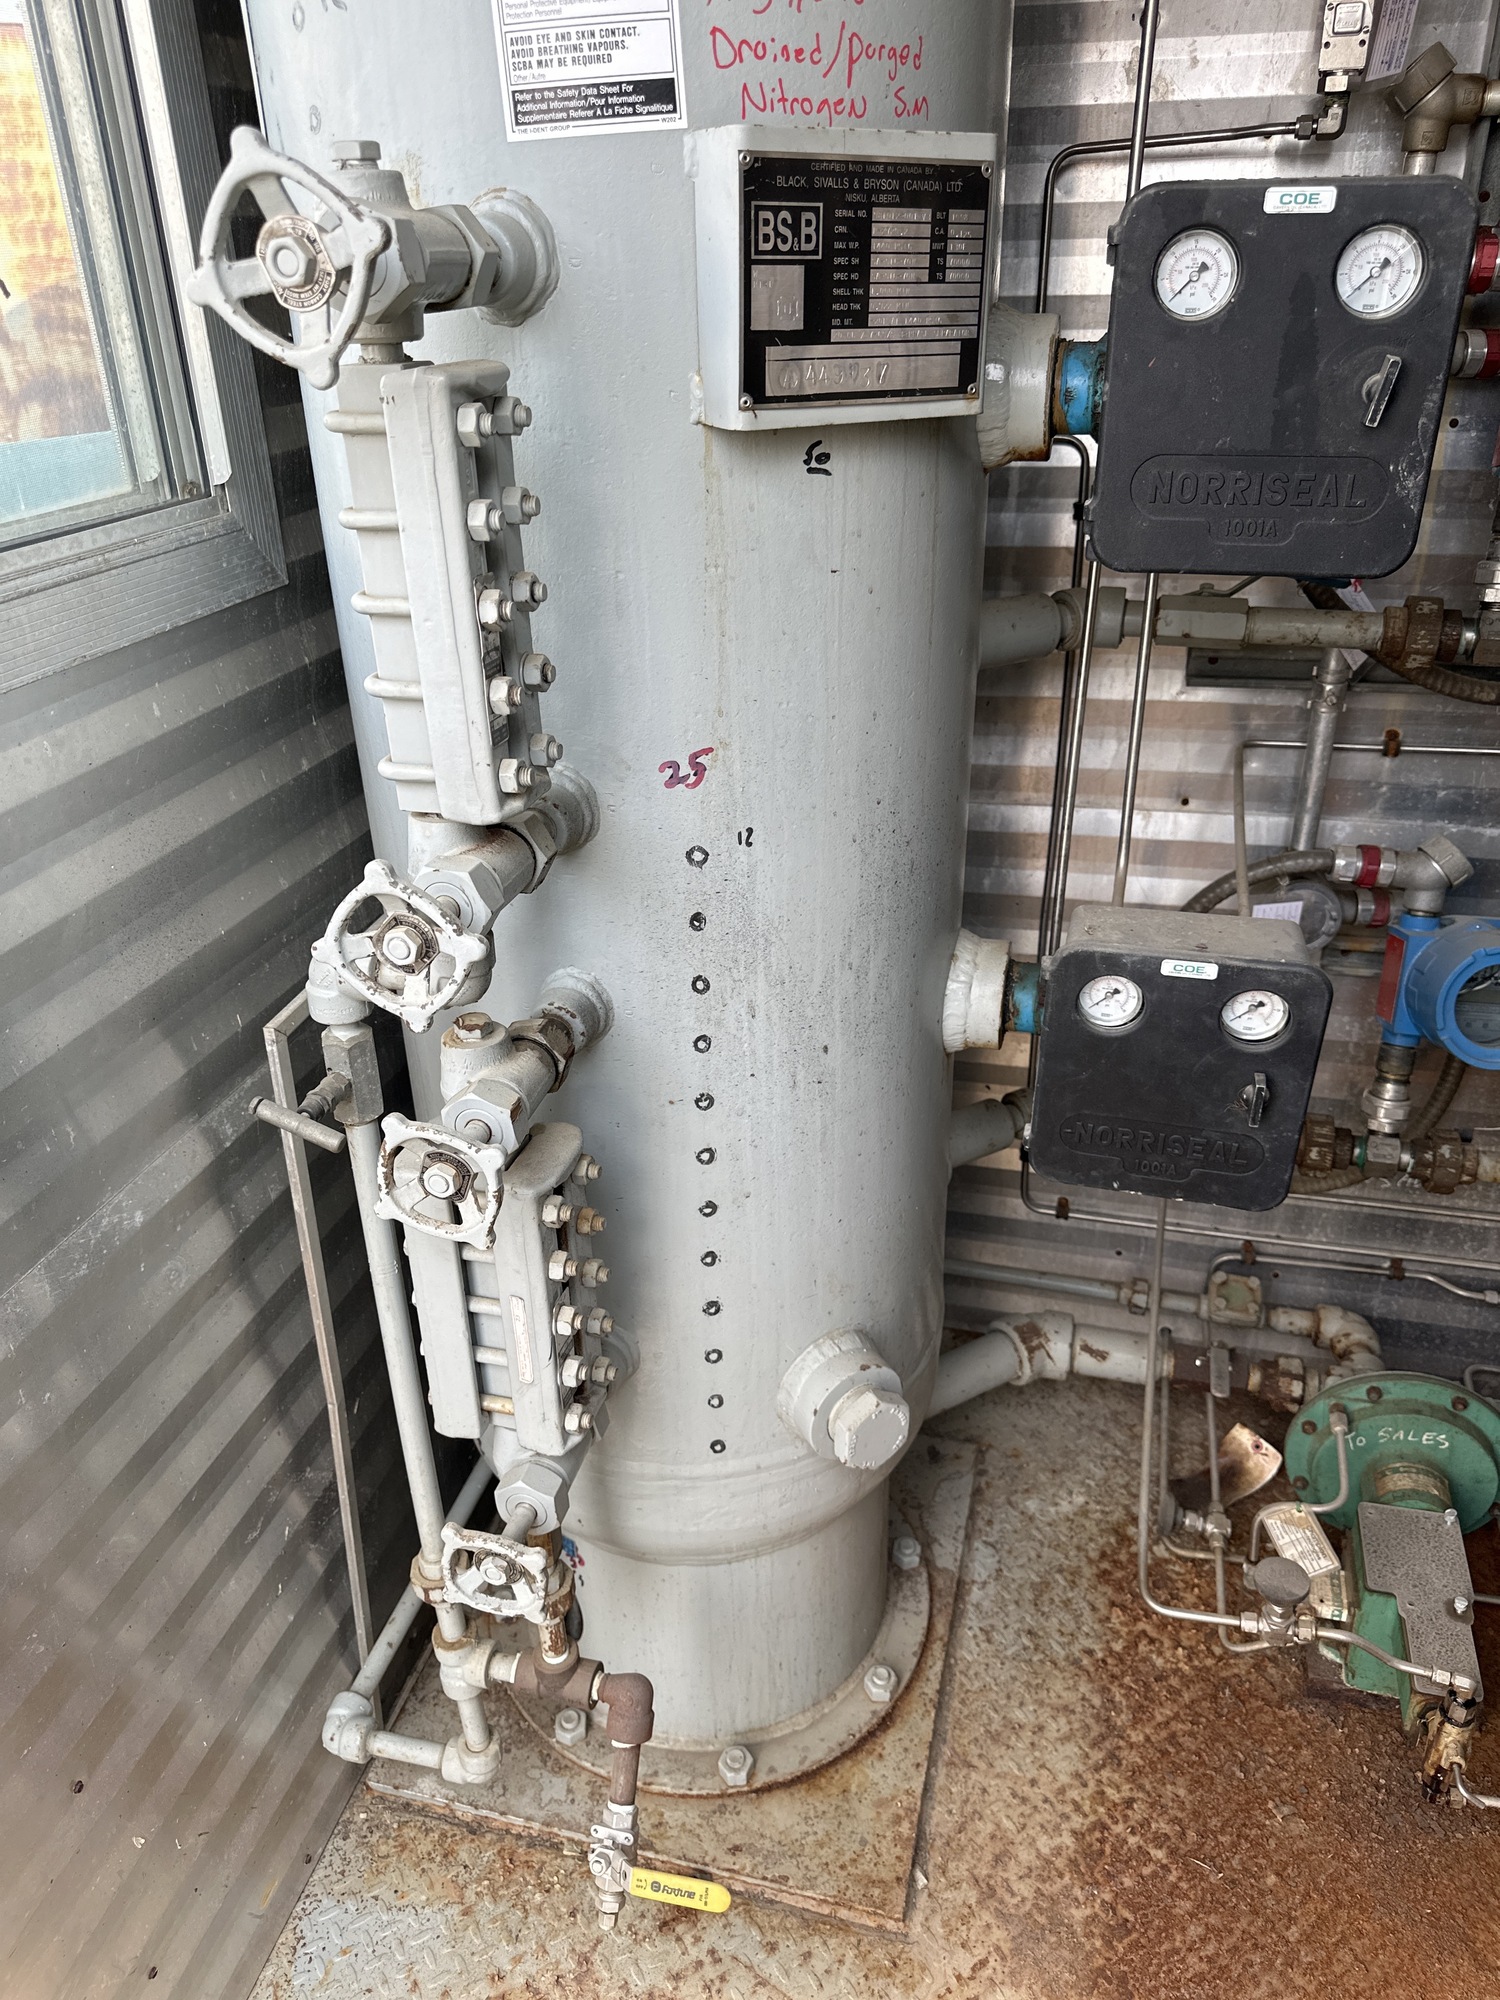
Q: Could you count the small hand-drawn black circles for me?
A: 12